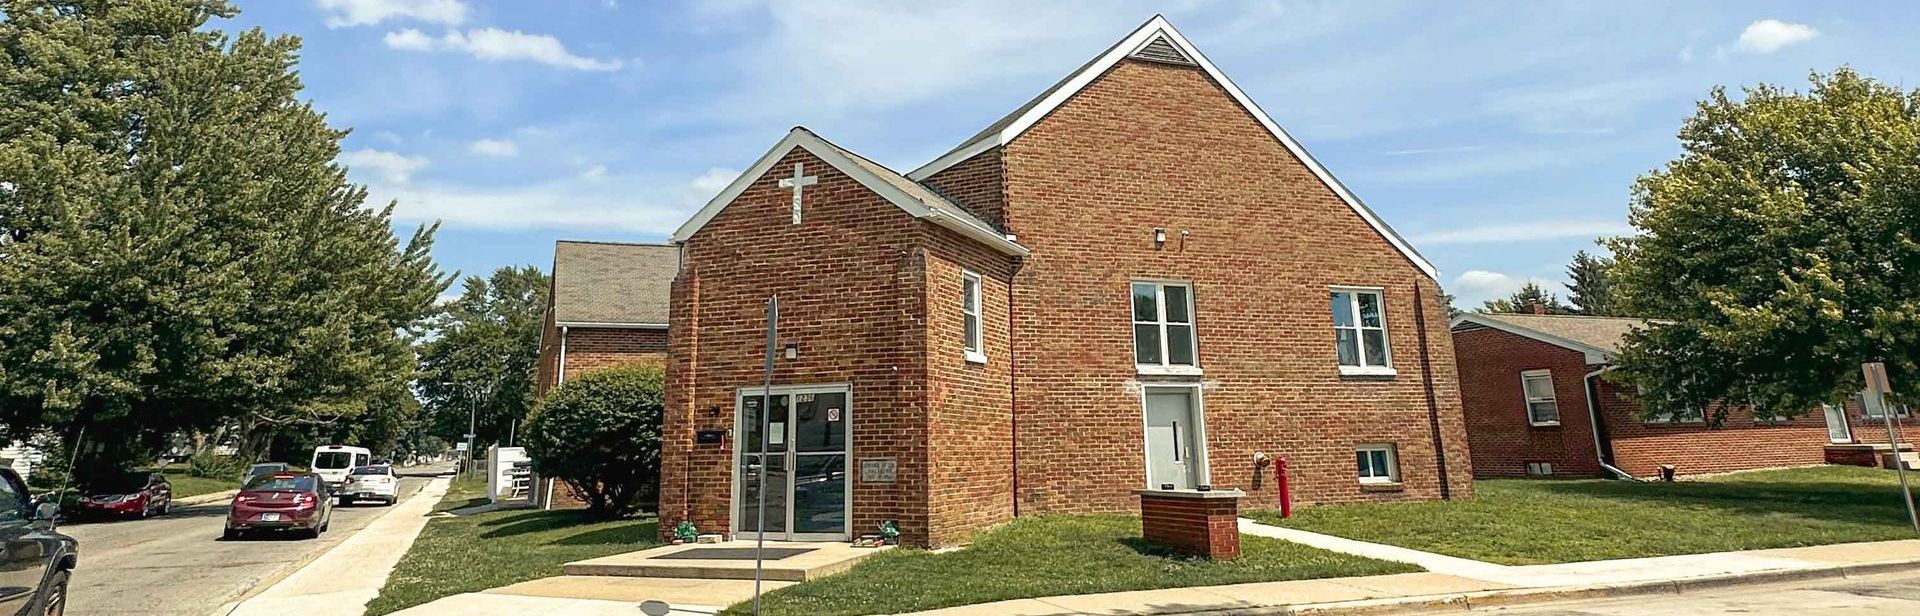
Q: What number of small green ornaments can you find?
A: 2